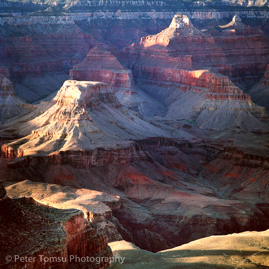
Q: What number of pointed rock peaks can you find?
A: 2